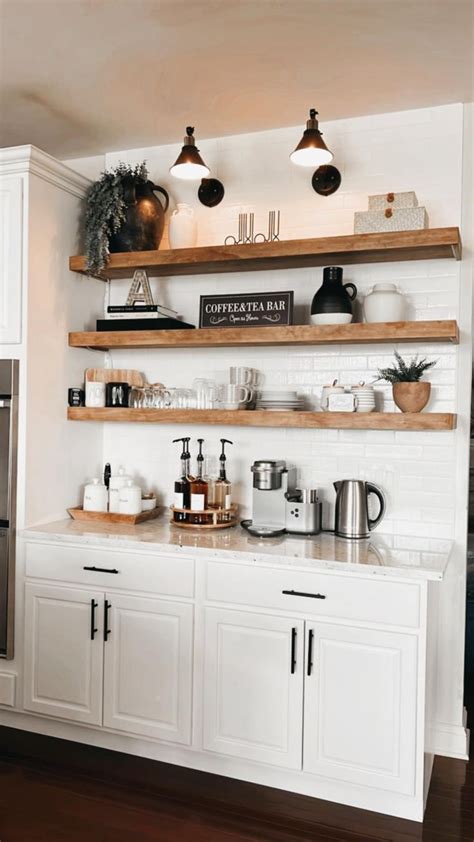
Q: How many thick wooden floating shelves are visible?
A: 3